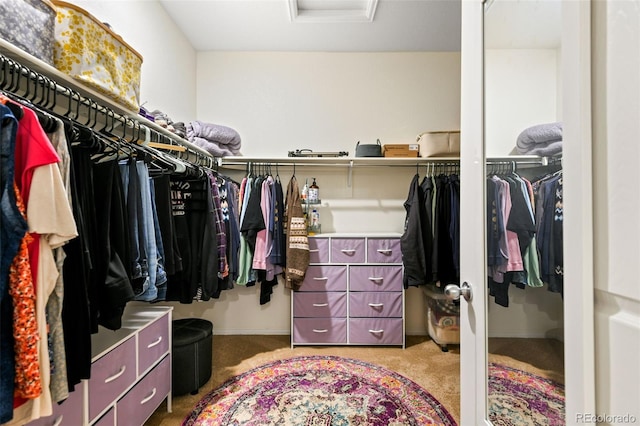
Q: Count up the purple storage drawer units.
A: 2